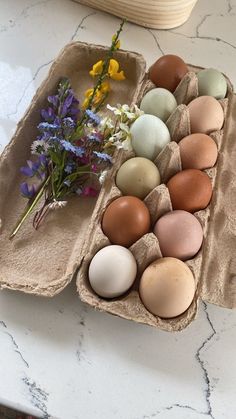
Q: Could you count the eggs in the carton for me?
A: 12